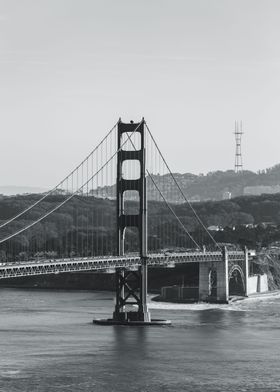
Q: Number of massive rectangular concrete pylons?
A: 2